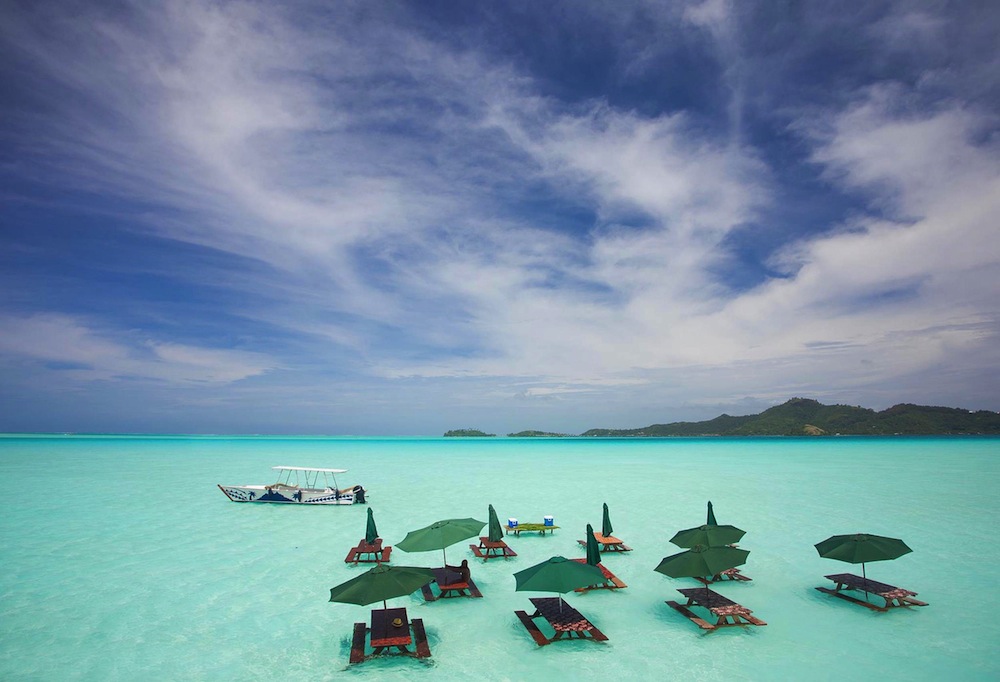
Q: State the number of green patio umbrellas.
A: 11